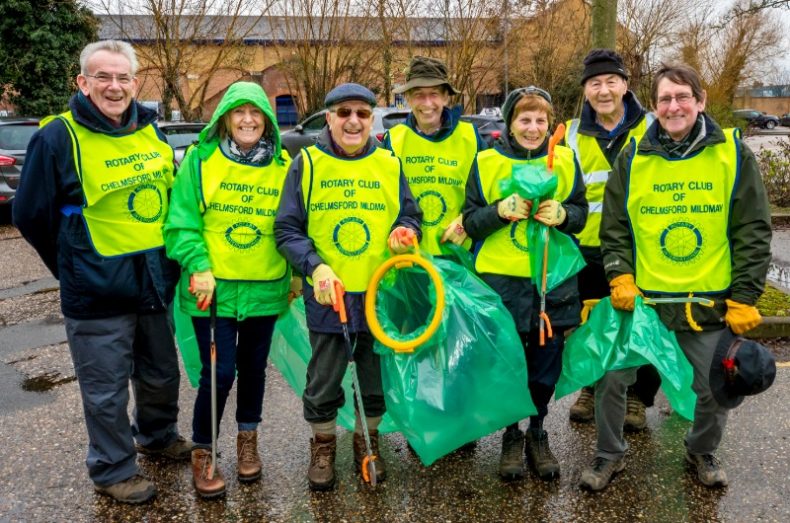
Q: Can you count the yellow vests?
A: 7